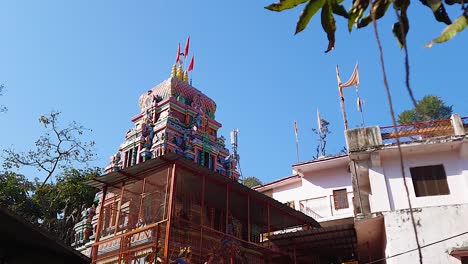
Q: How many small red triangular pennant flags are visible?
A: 3